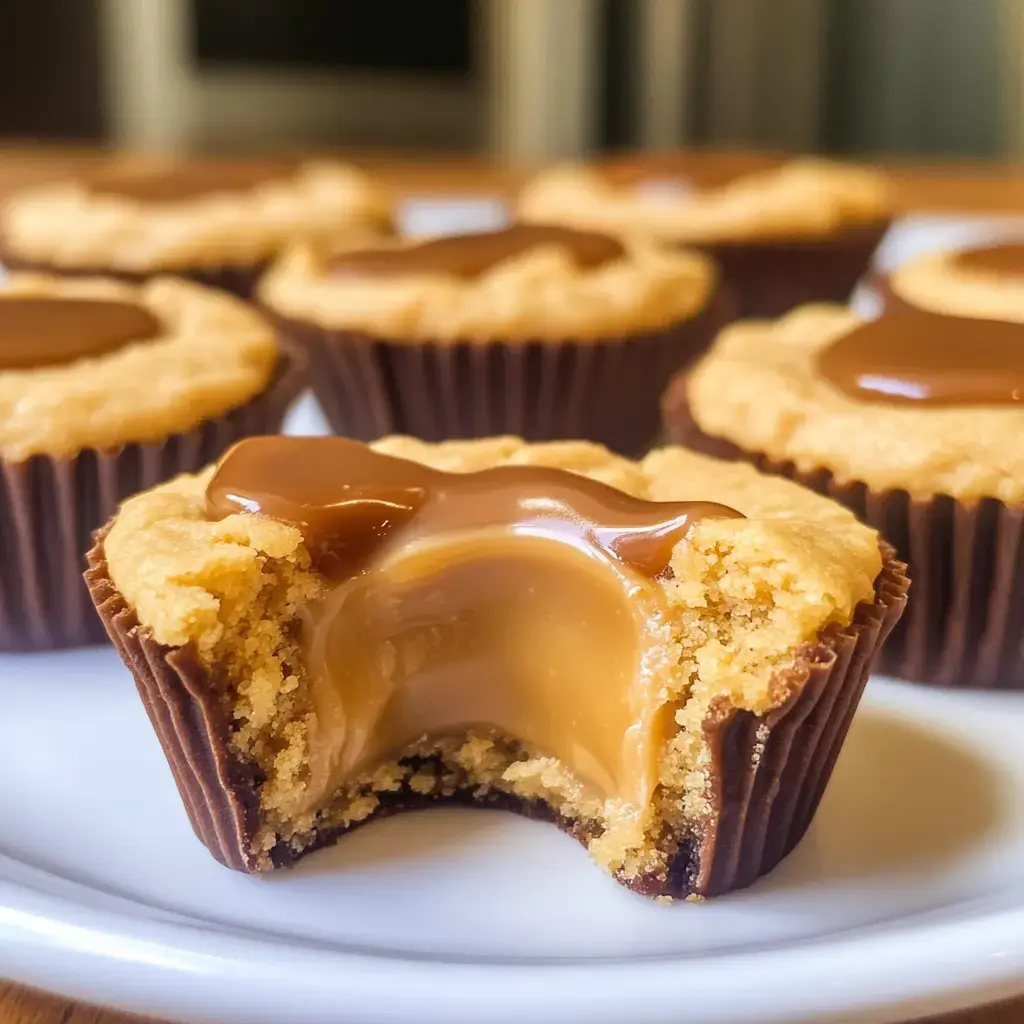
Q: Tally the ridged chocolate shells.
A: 7